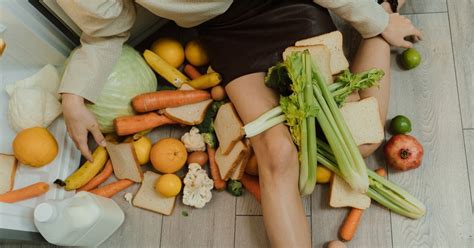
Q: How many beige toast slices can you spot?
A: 11